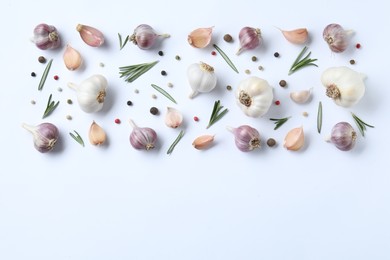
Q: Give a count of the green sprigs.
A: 13